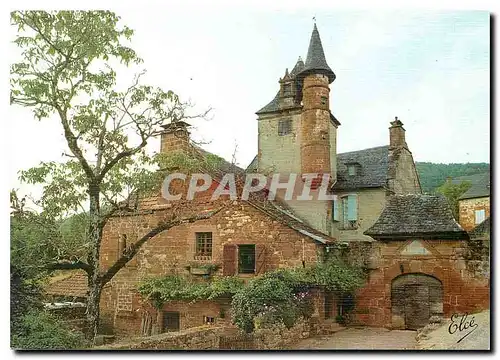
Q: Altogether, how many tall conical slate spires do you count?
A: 1